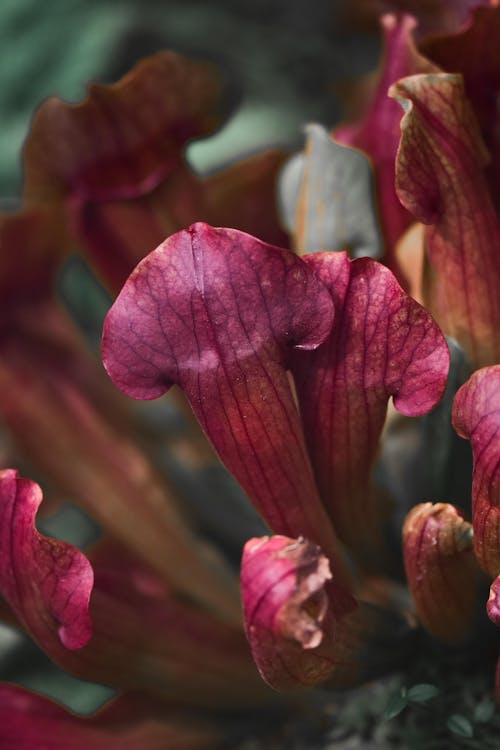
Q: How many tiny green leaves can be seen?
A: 4